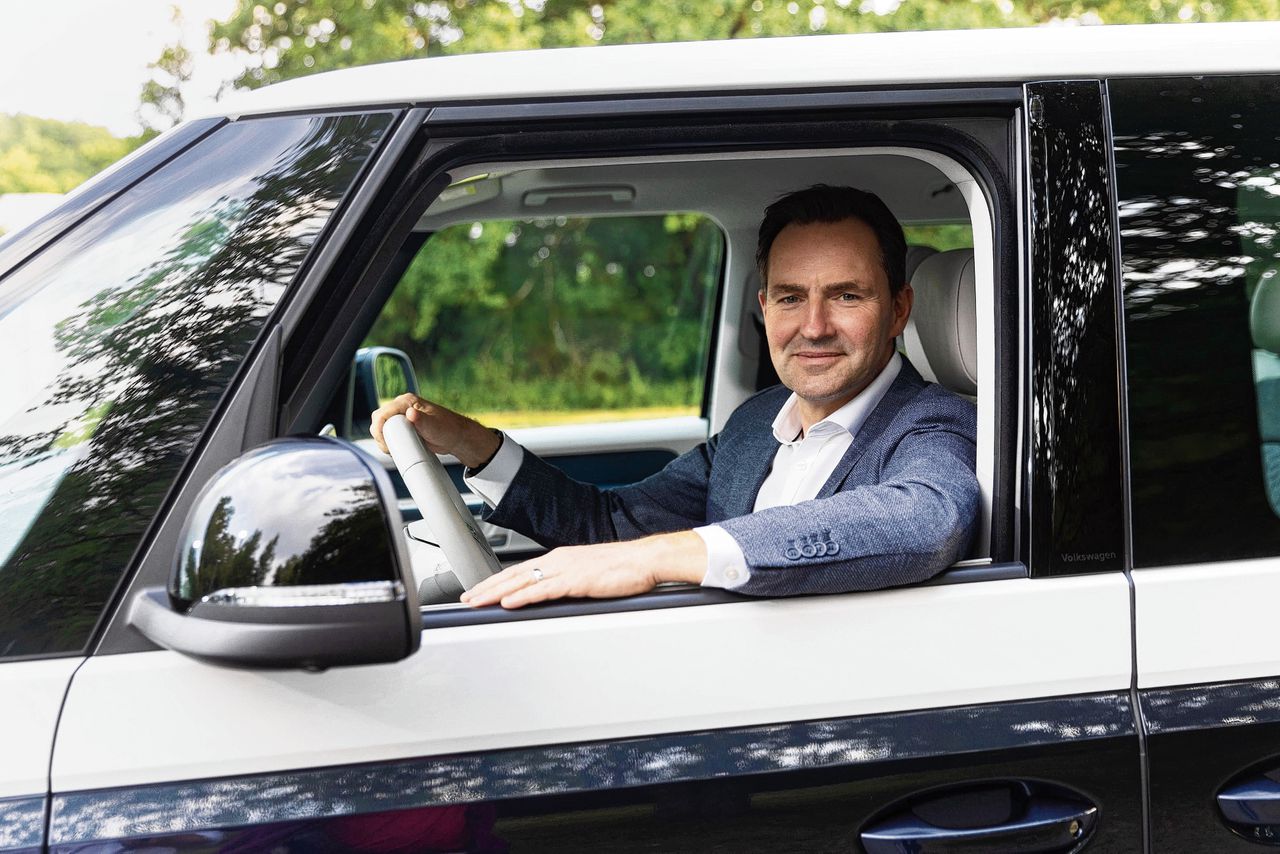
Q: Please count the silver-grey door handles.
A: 0